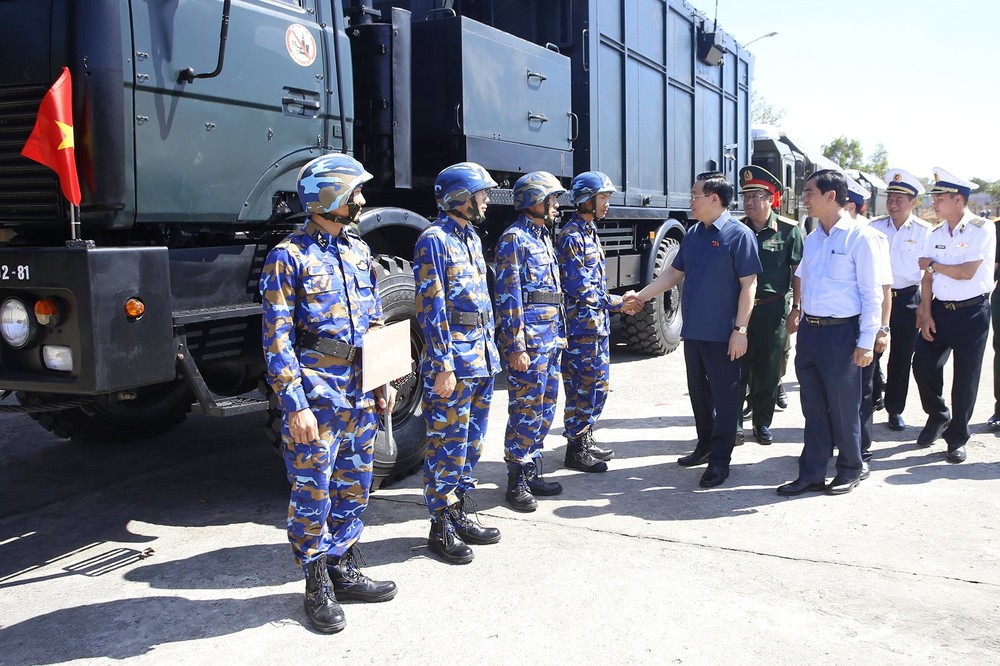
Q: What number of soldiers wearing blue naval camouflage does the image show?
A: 4